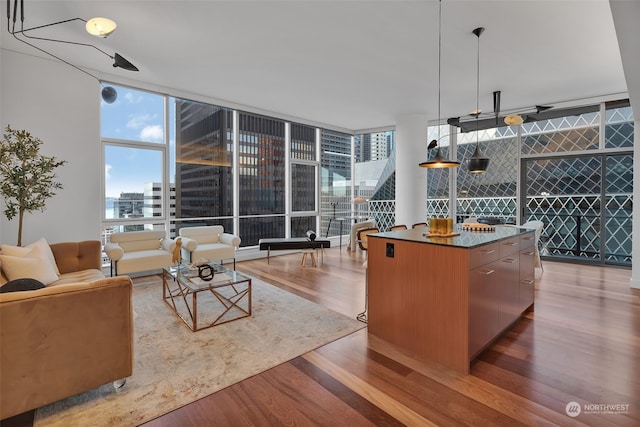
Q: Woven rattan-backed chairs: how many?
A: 3